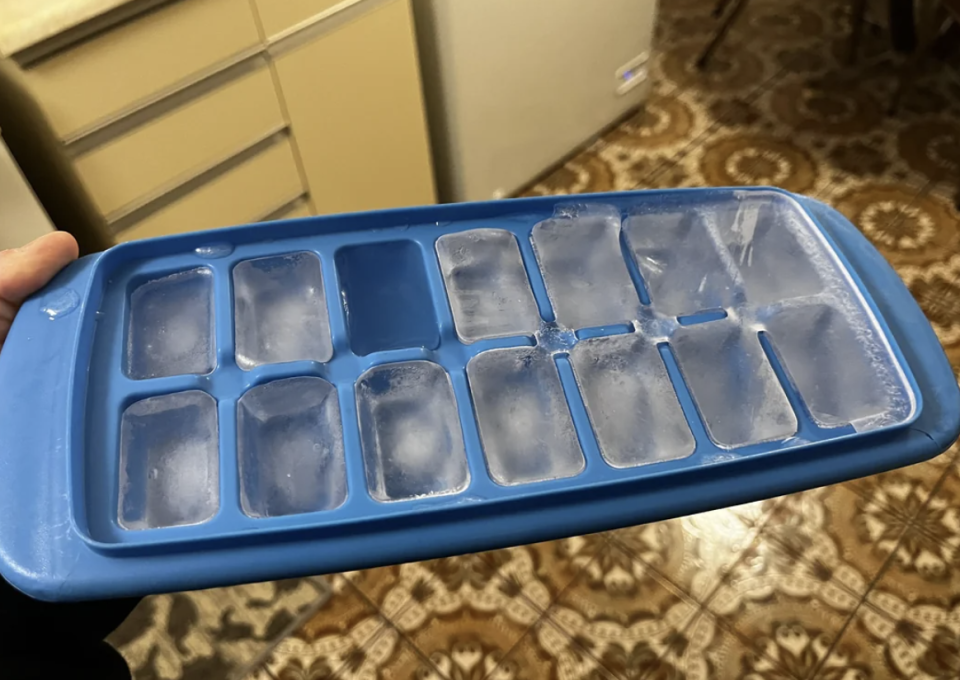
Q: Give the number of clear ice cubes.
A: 13